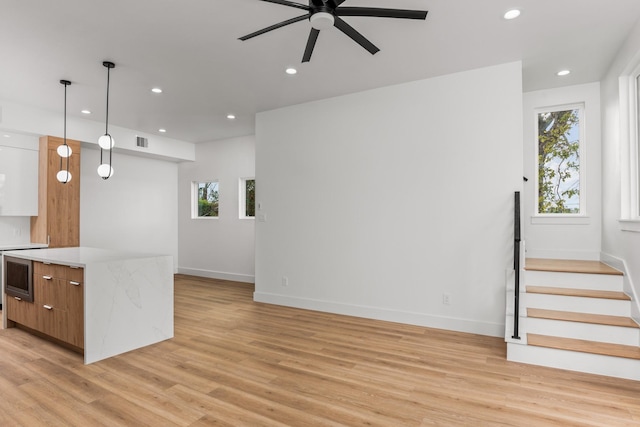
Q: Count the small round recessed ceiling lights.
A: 7